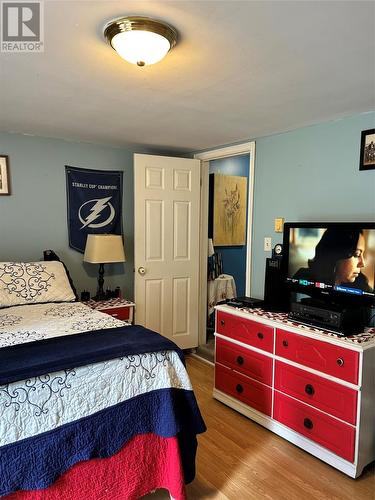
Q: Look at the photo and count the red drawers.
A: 7